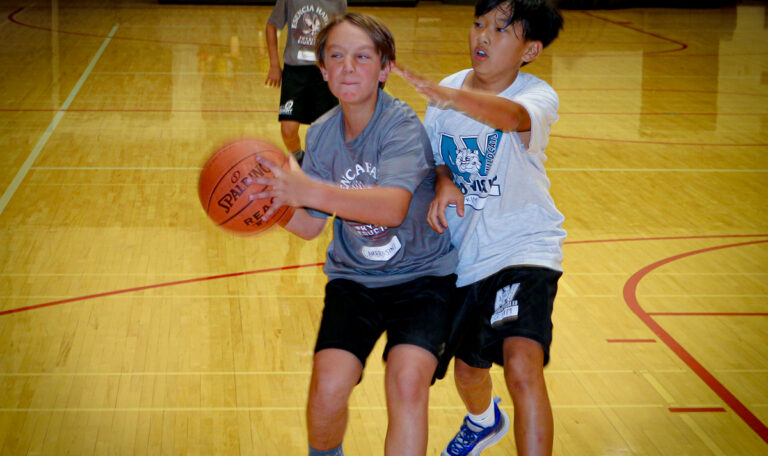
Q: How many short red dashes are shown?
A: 2